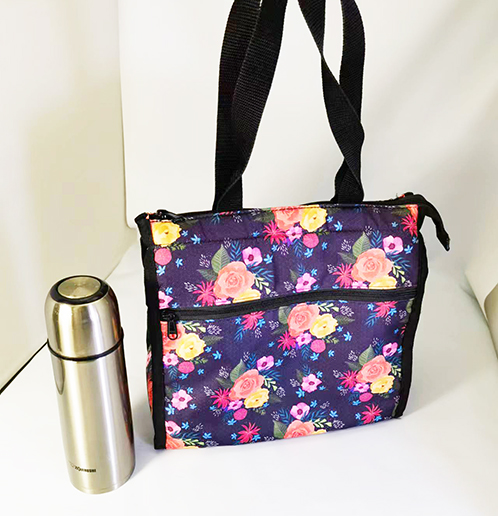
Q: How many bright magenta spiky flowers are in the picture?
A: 11